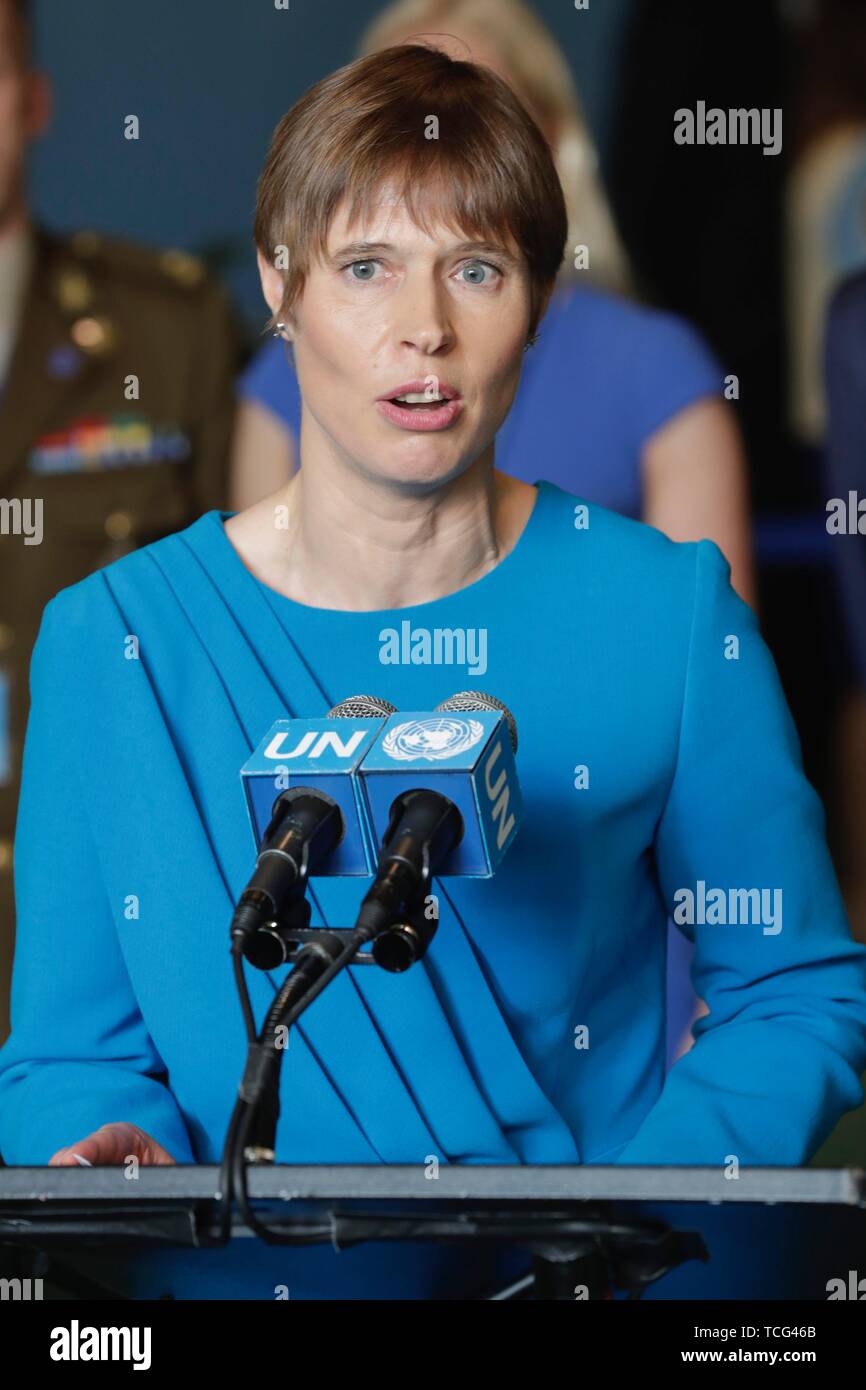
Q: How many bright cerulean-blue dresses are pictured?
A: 1